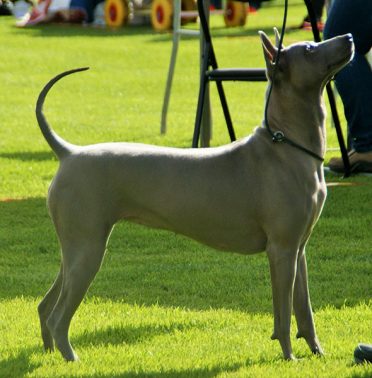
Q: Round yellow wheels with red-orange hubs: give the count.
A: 3